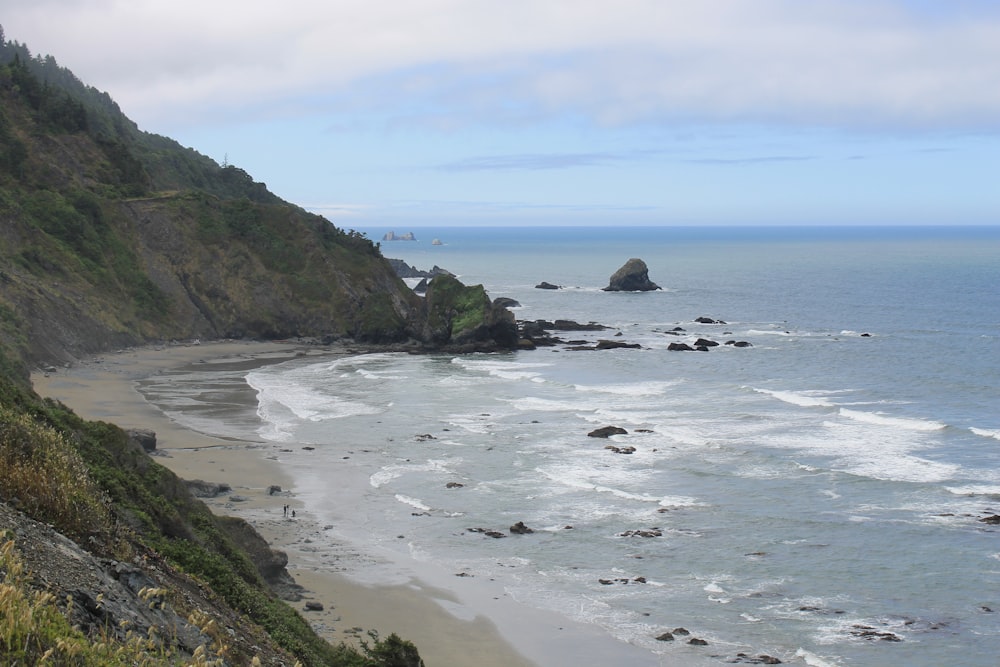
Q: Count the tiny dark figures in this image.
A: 3